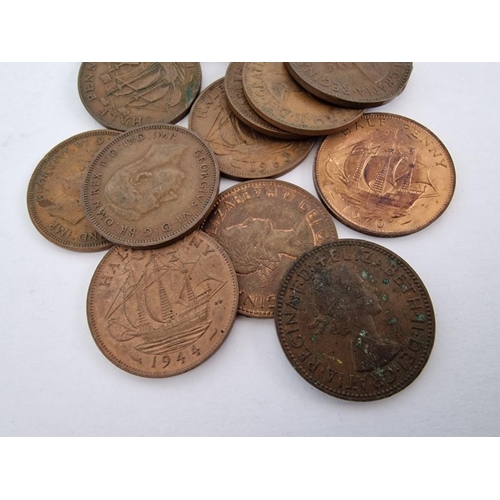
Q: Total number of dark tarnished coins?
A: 1